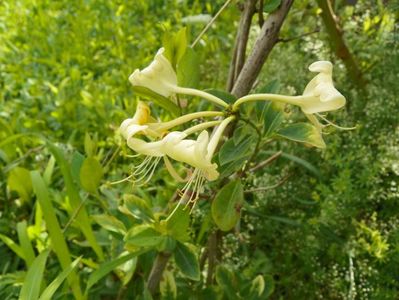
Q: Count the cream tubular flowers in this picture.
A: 5